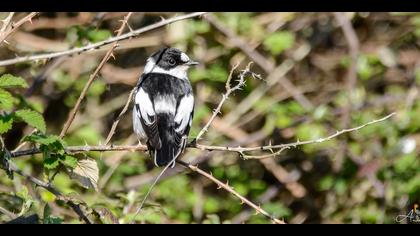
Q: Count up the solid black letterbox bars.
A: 2